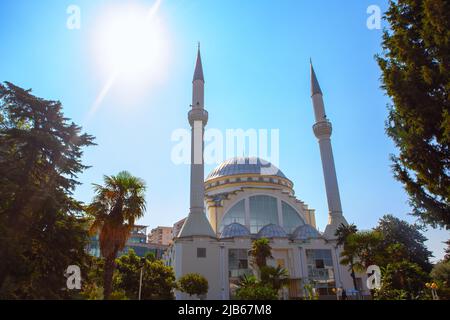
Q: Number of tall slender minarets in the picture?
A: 2